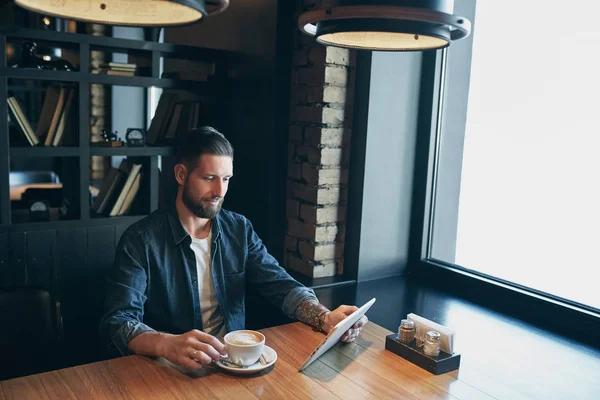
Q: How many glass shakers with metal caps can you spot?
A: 2